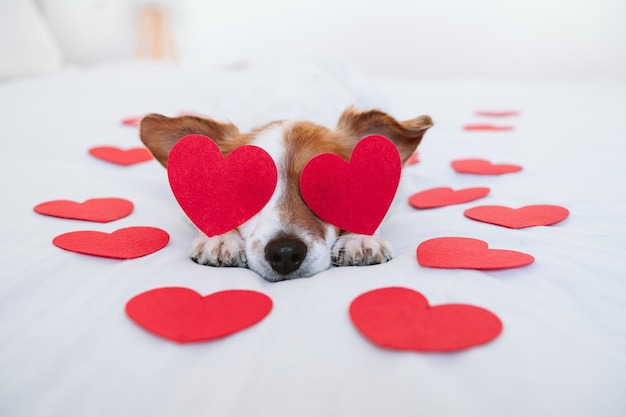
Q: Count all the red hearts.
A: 15